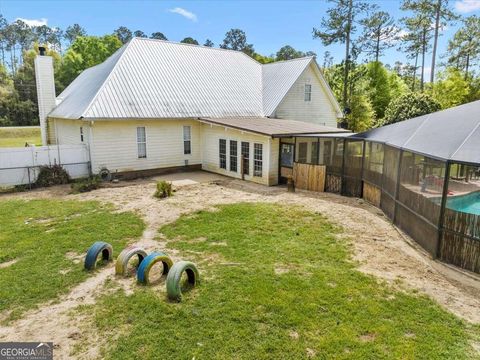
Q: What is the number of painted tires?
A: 4